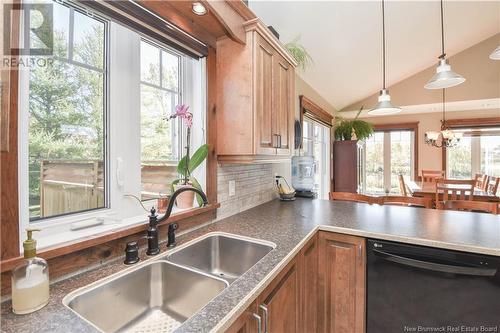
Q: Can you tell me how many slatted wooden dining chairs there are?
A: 5